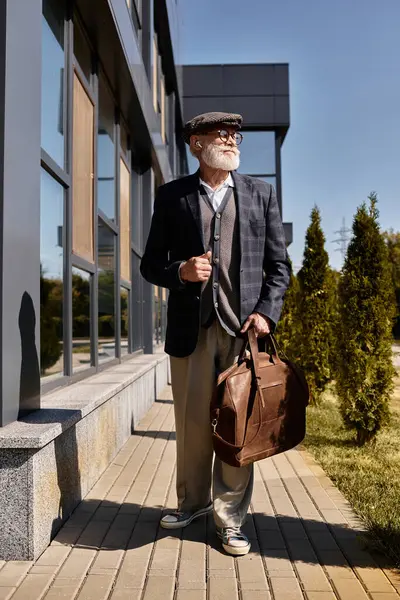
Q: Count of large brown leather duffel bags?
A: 1